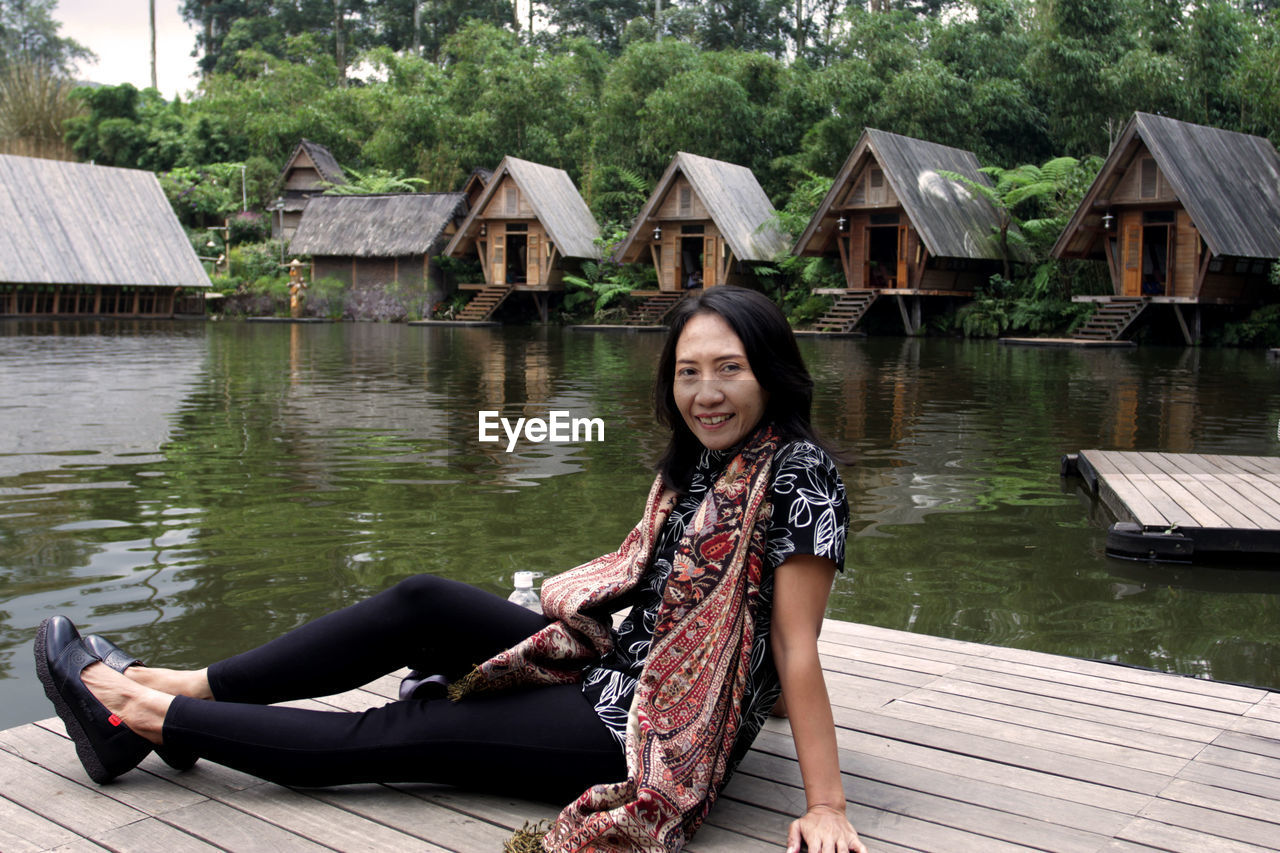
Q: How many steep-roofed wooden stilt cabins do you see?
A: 4